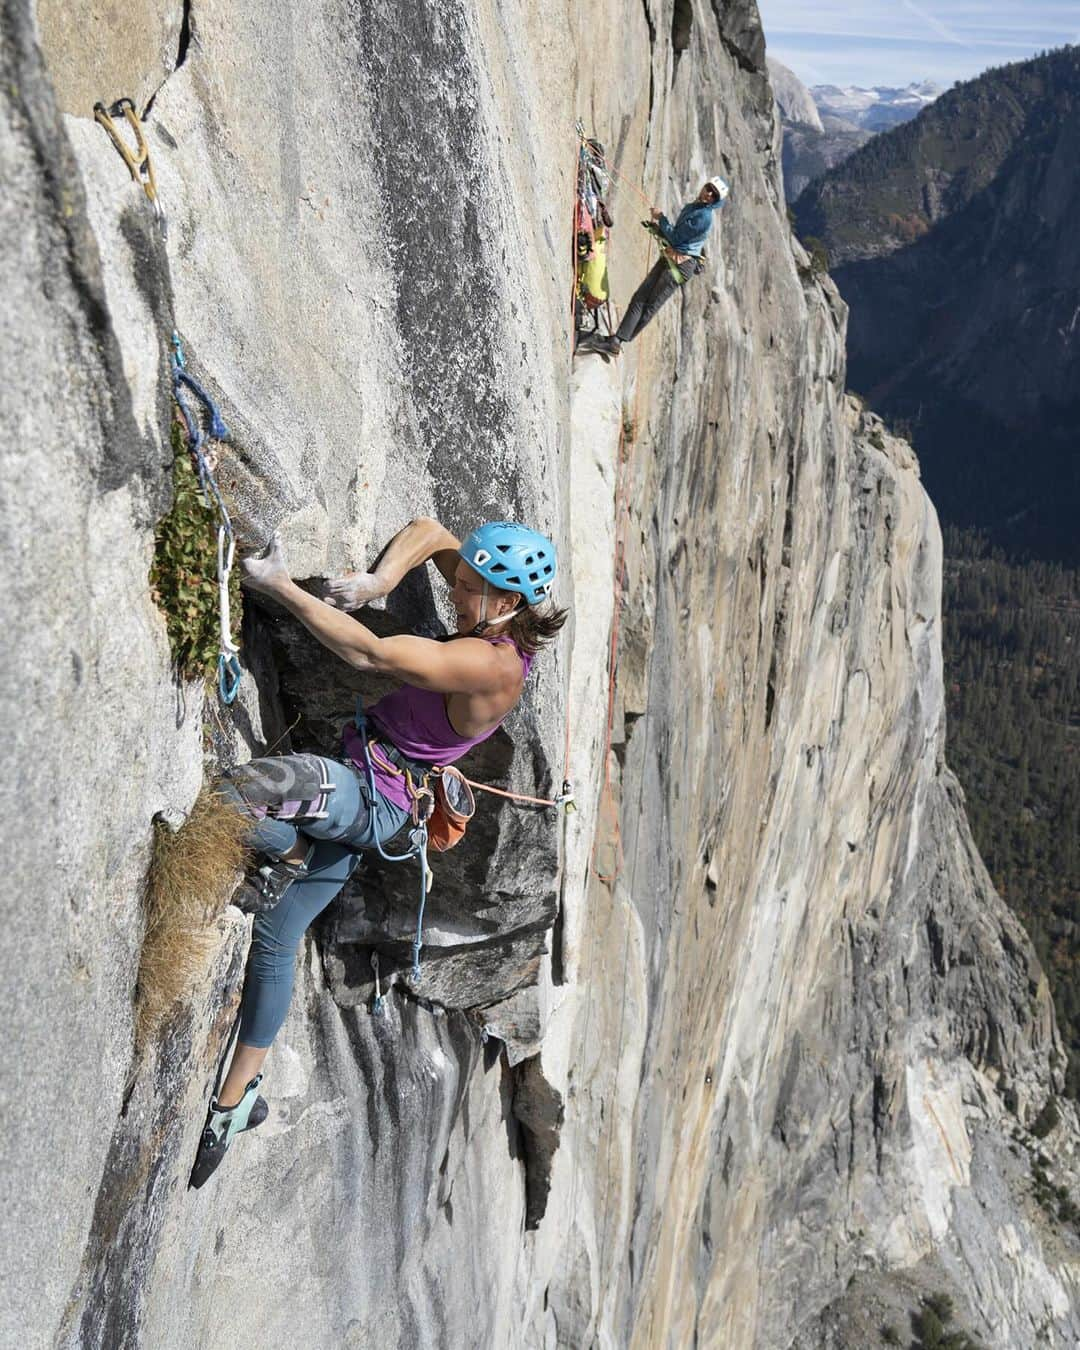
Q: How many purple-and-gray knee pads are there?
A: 1